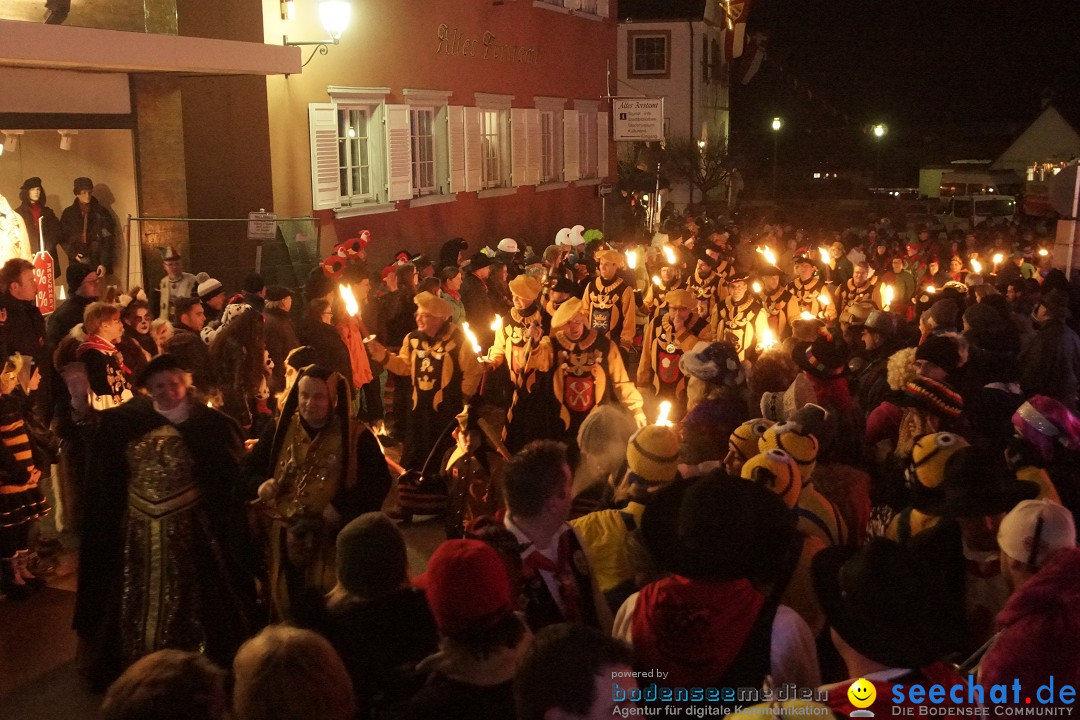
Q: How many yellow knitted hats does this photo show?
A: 5